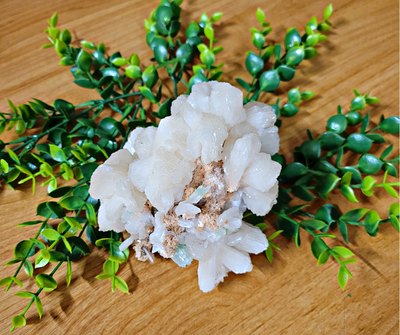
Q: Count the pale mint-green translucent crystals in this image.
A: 4